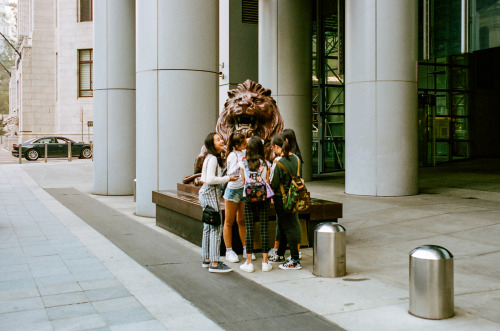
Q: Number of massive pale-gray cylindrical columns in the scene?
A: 4